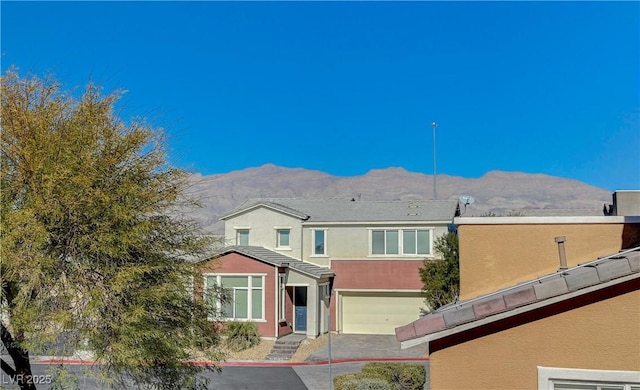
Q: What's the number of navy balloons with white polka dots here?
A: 0